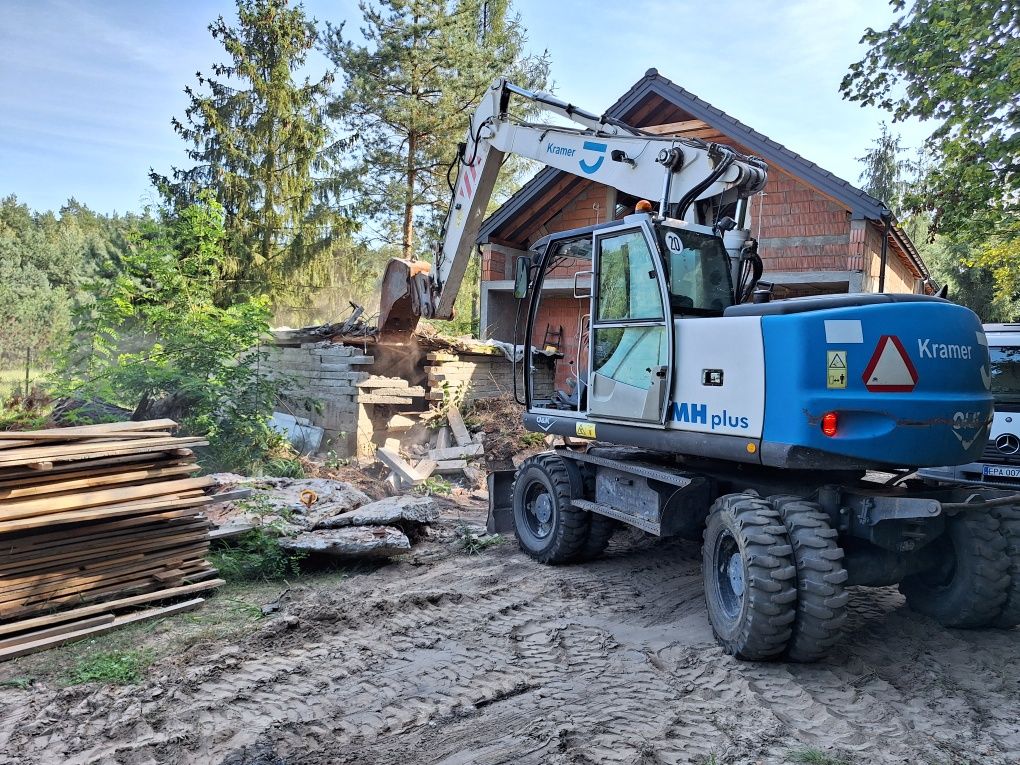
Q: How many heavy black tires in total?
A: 6